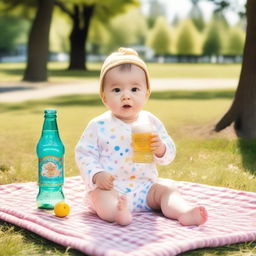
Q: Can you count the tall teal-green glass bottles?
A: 1